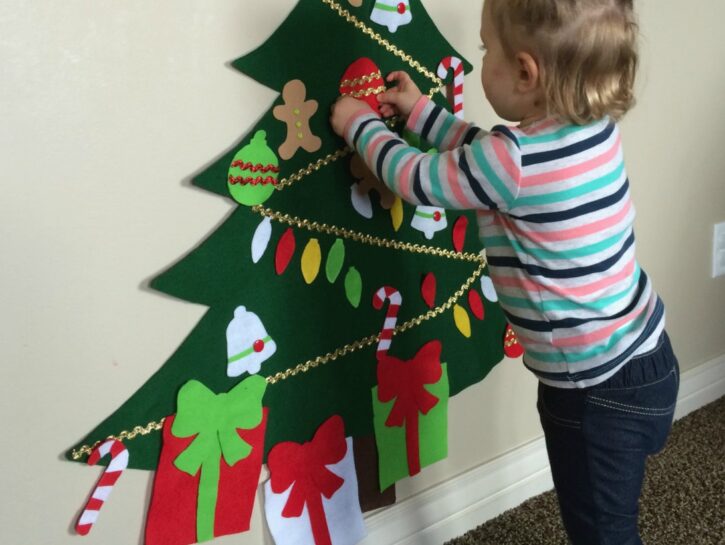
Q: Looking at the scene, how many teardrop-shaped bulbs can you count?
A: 12